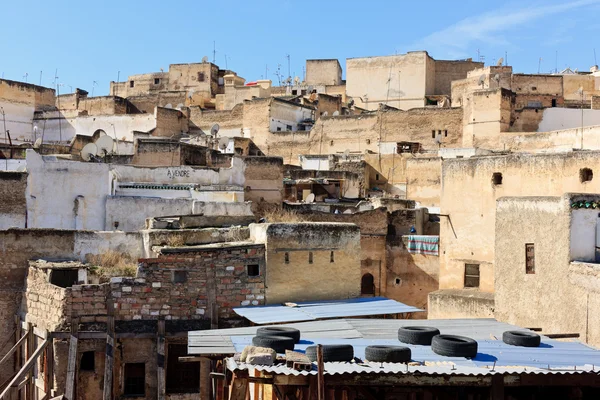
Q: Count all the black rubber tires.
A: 7